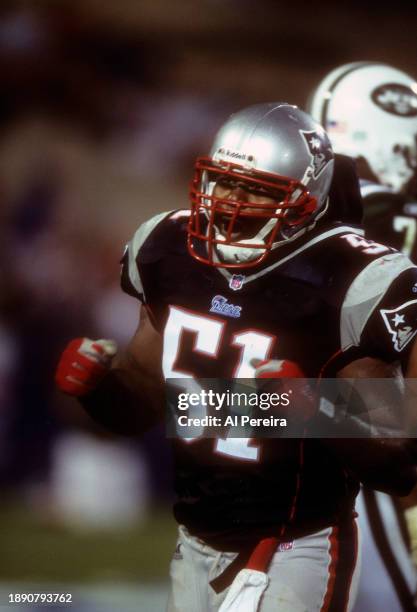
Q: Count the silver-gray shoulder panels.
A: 2